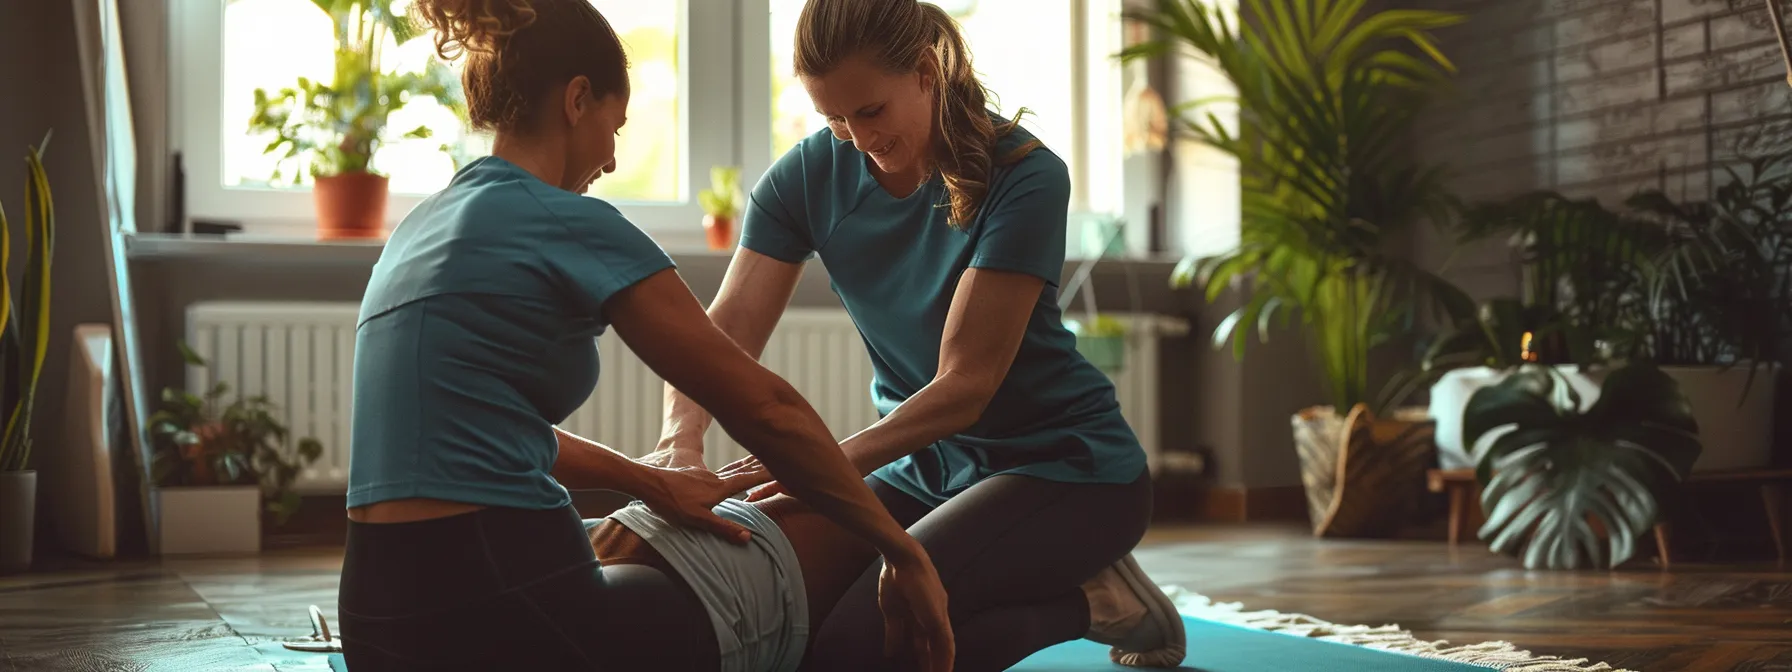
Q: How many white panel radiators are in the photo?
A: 1